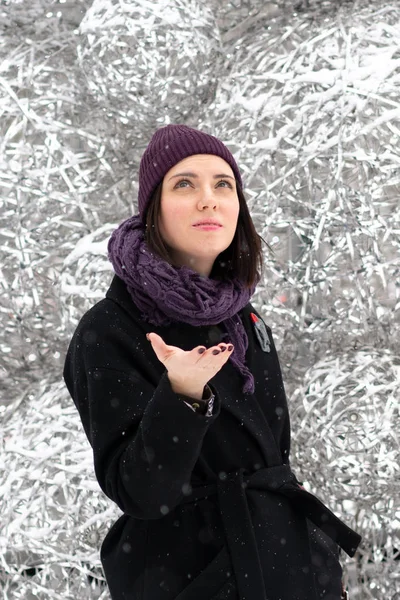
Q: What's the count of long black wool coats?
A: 1